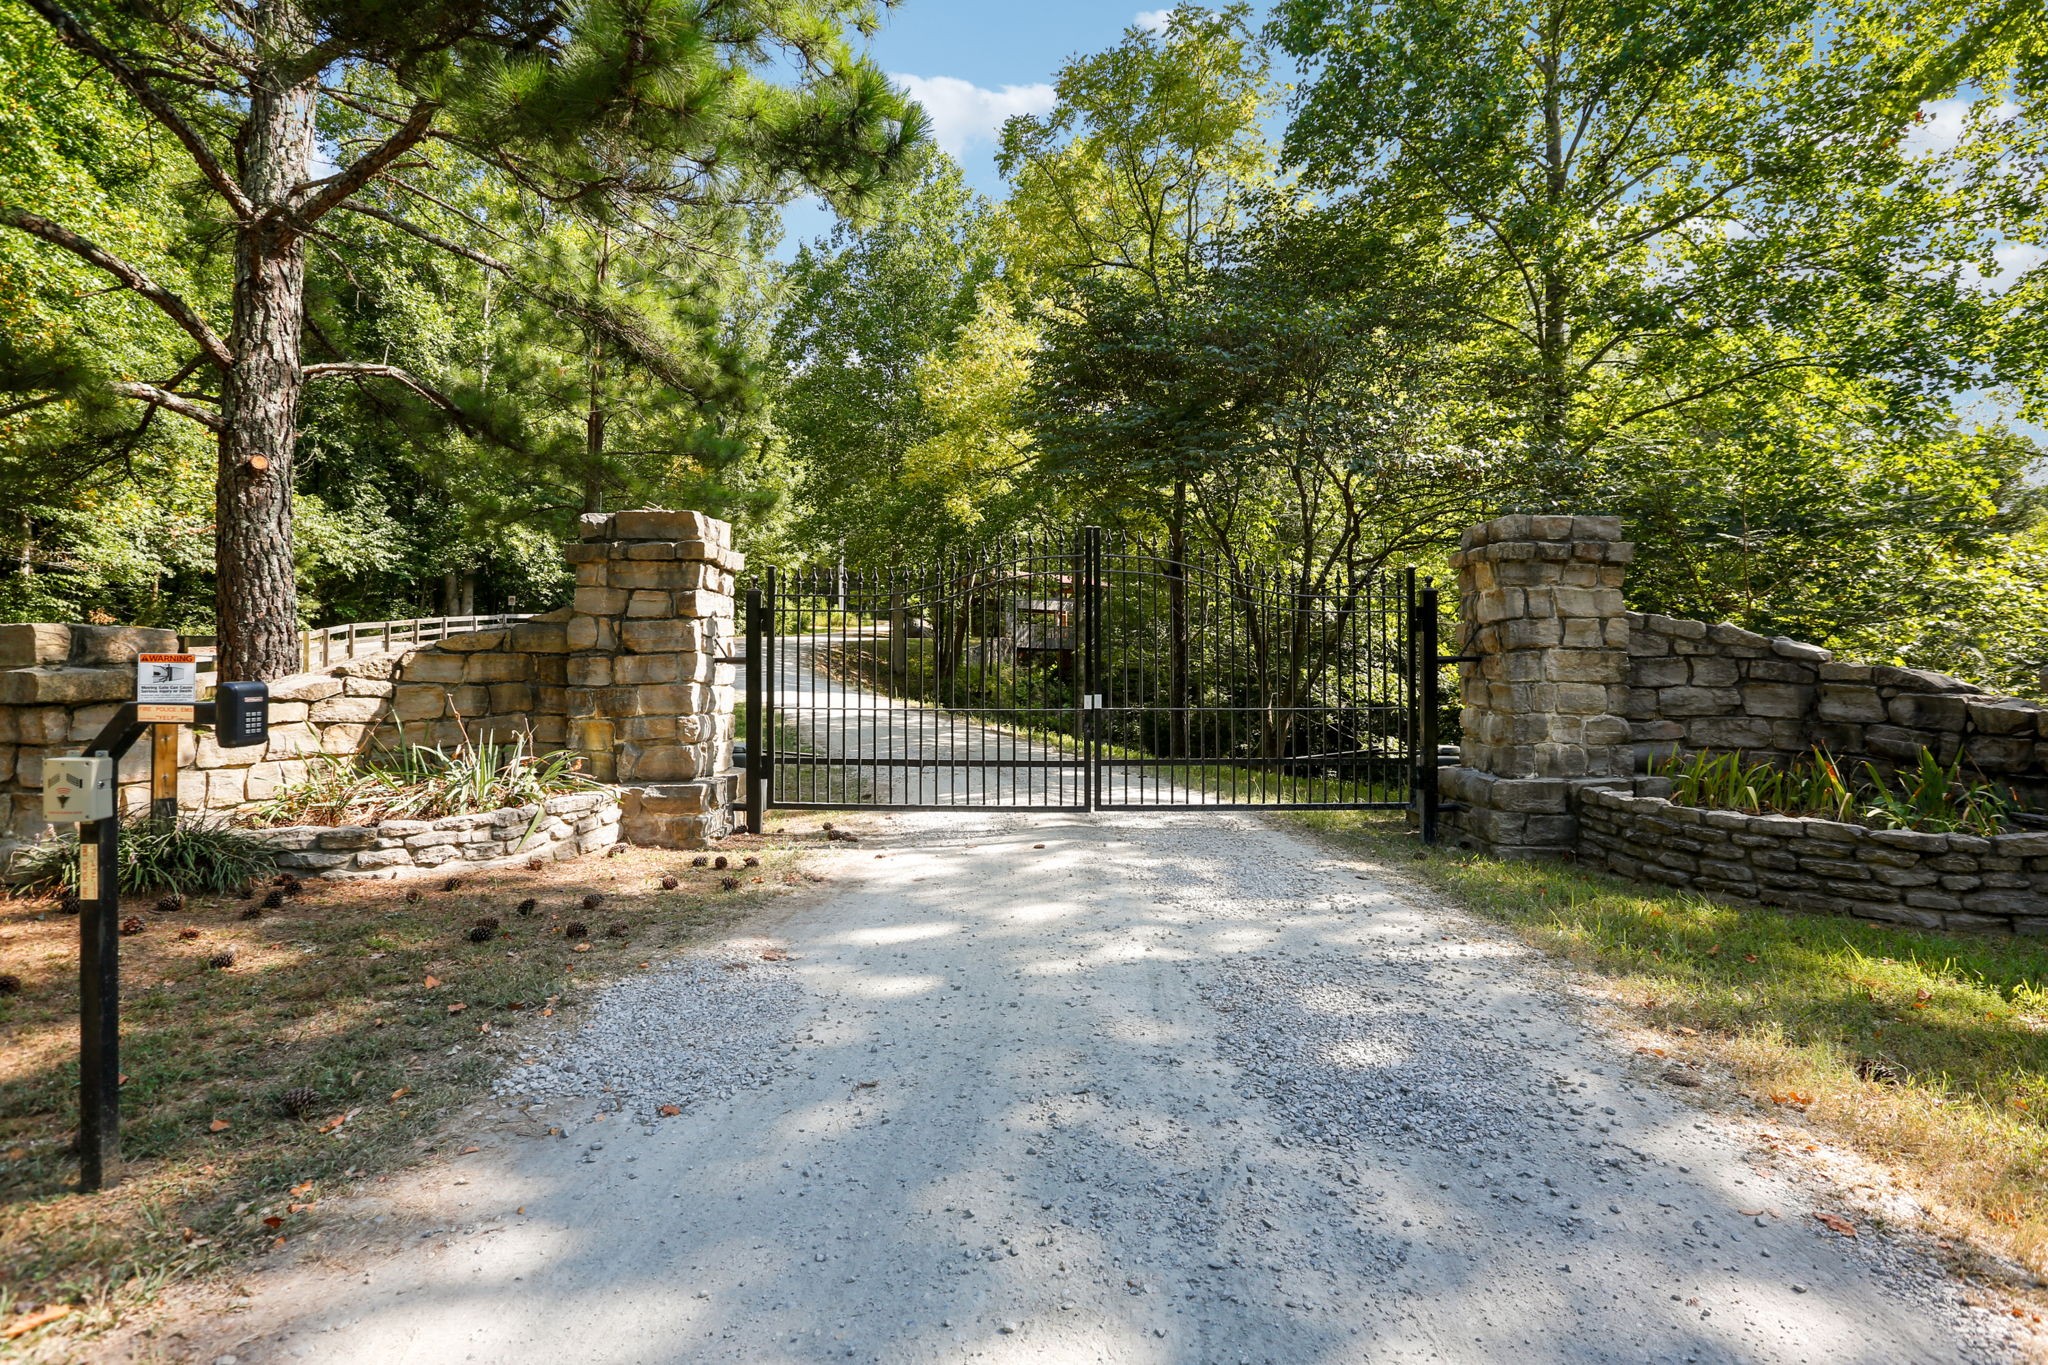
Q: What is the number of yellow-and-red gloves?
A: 0